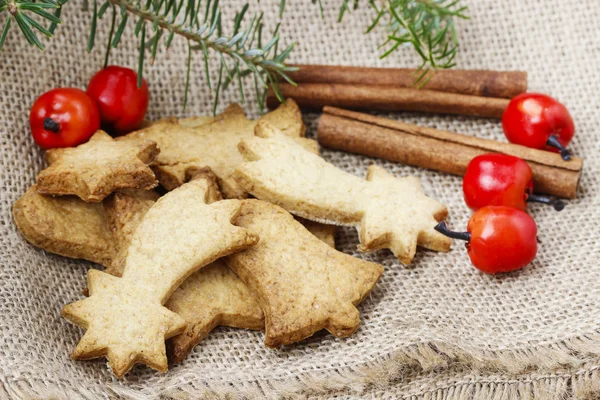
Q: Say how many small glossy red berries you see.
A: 5